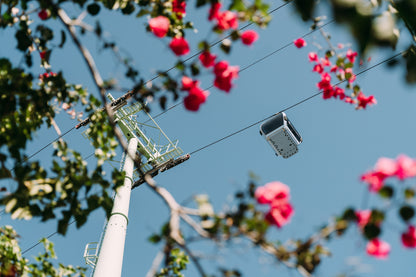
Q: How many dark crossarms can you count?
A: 2